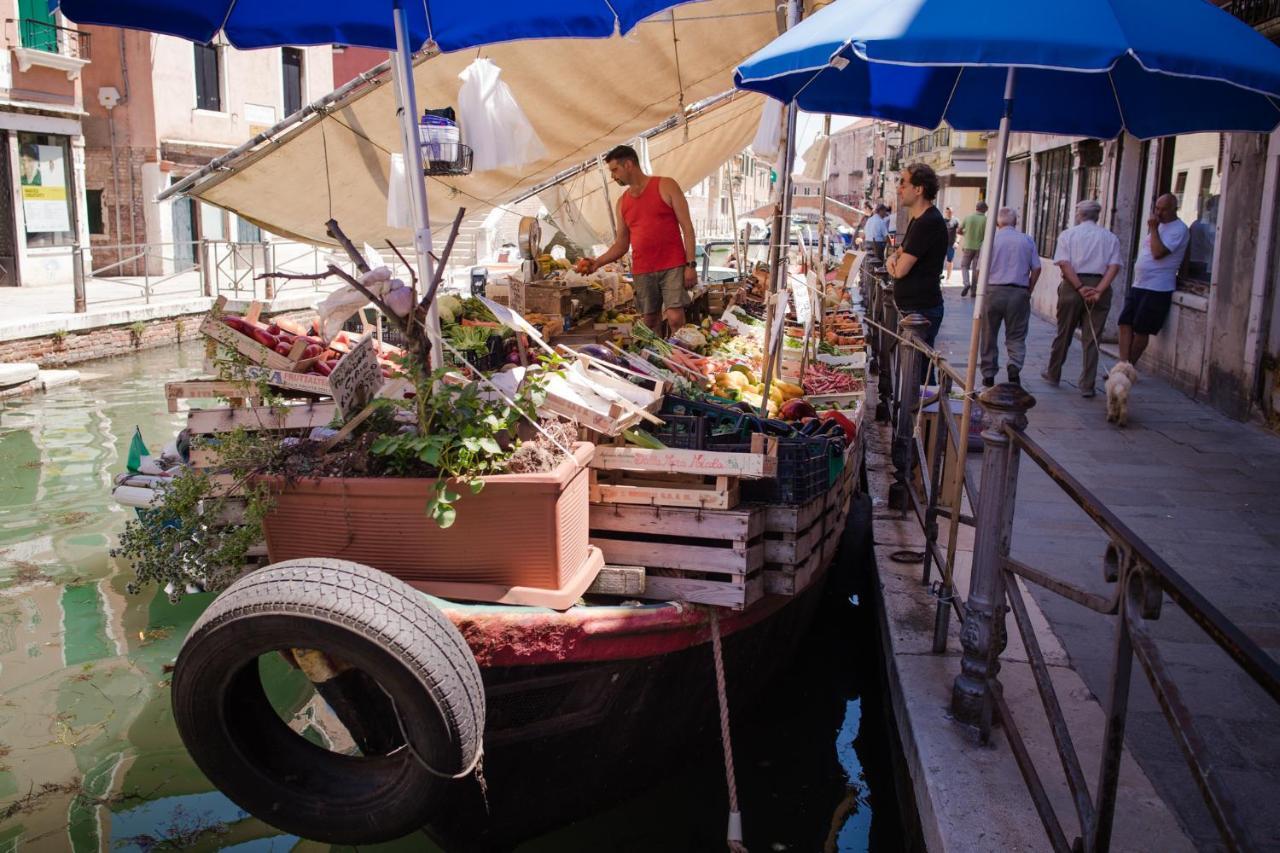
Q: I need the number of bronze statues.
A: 0